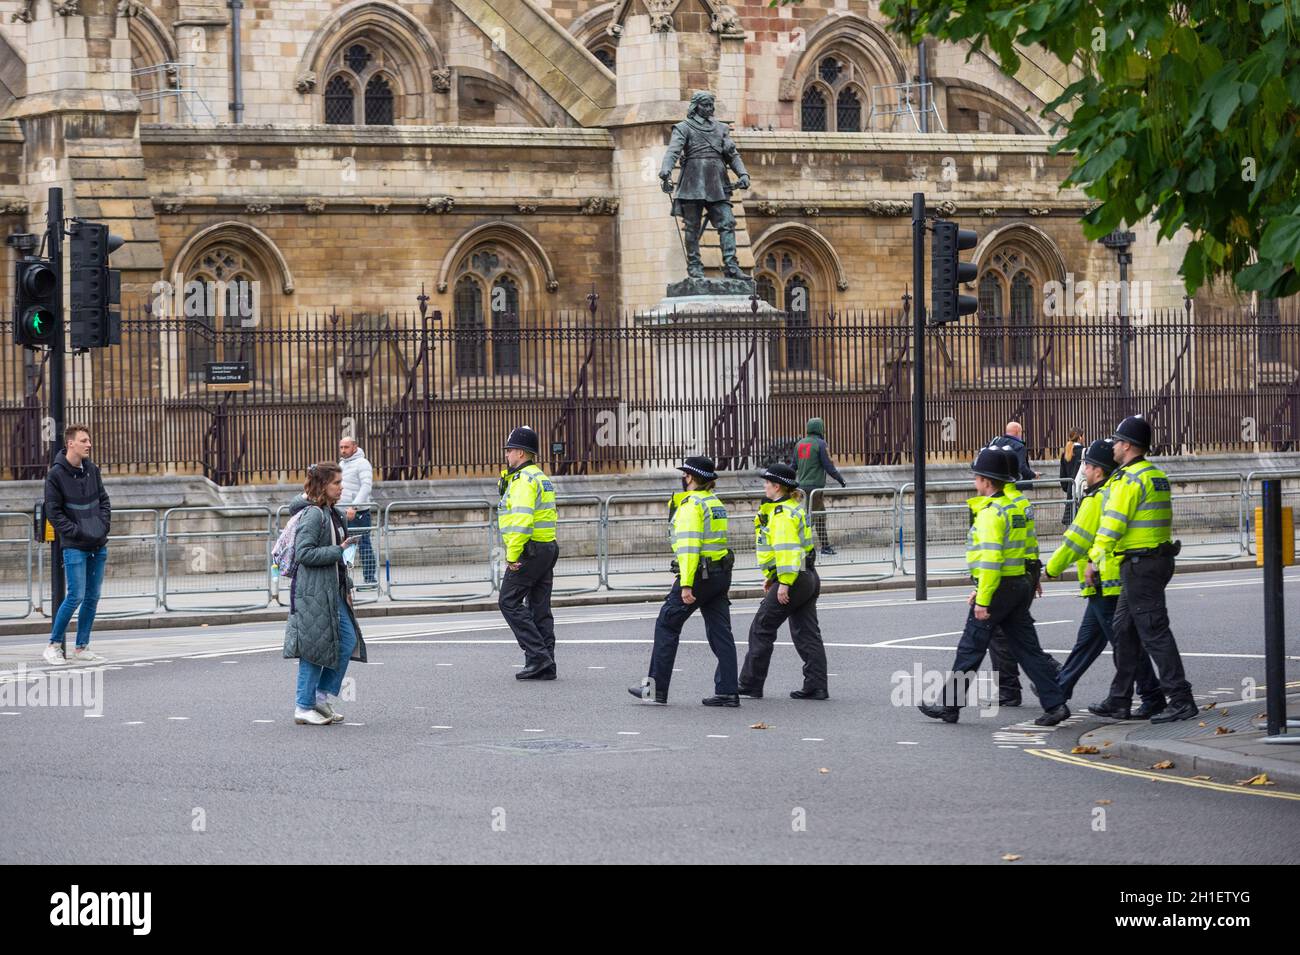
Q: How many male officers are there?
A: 5